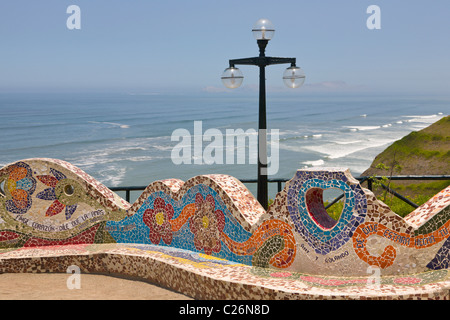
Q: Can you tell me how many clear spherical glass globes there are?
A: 3